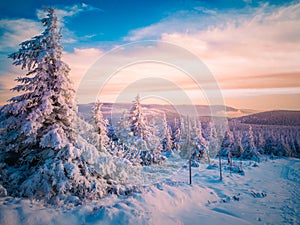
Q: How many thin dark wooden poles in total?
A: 2